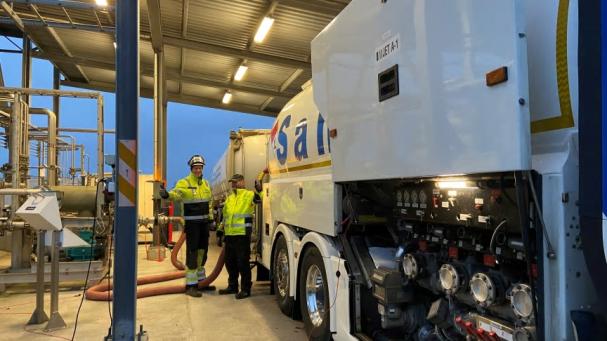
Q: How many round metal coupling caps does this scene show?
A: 4